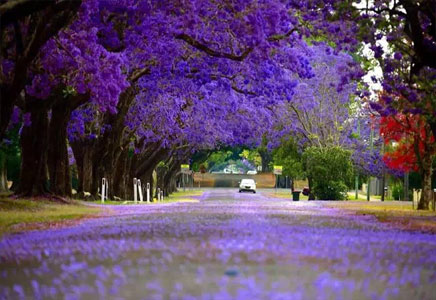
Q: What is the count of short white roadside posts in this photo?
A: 7